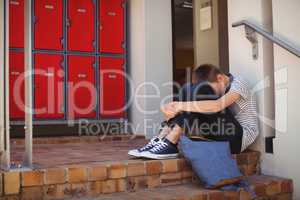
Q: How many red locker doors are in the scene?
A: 8